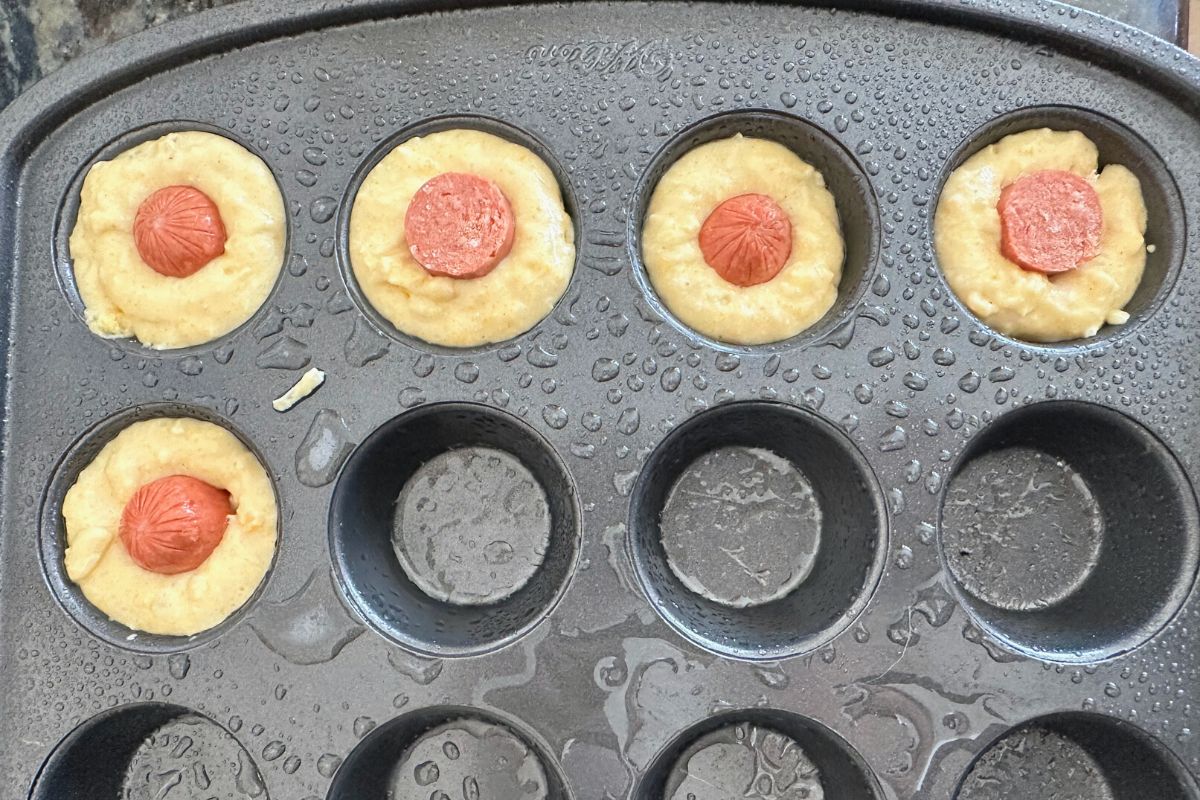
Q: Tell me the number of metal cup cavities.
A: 12